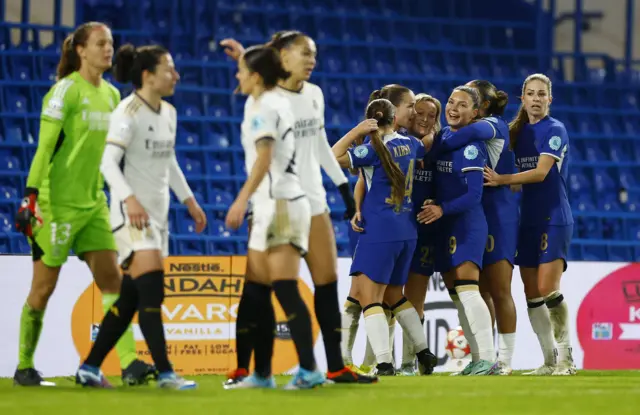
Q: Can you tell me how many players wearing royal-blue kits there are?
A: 6